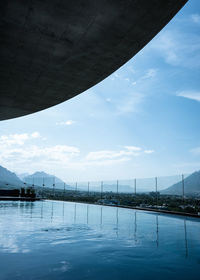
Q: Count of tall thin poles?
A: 11